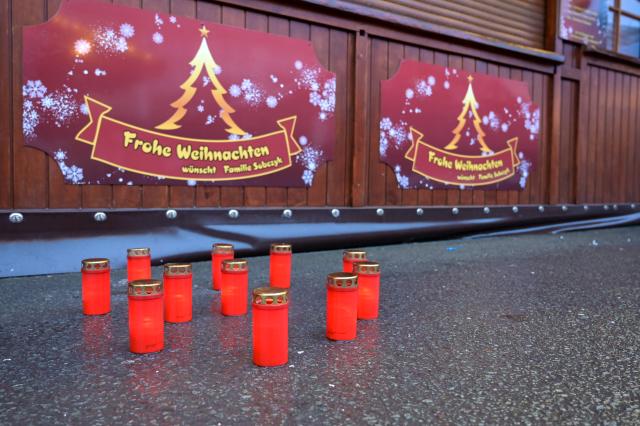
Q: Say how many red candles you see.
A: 11